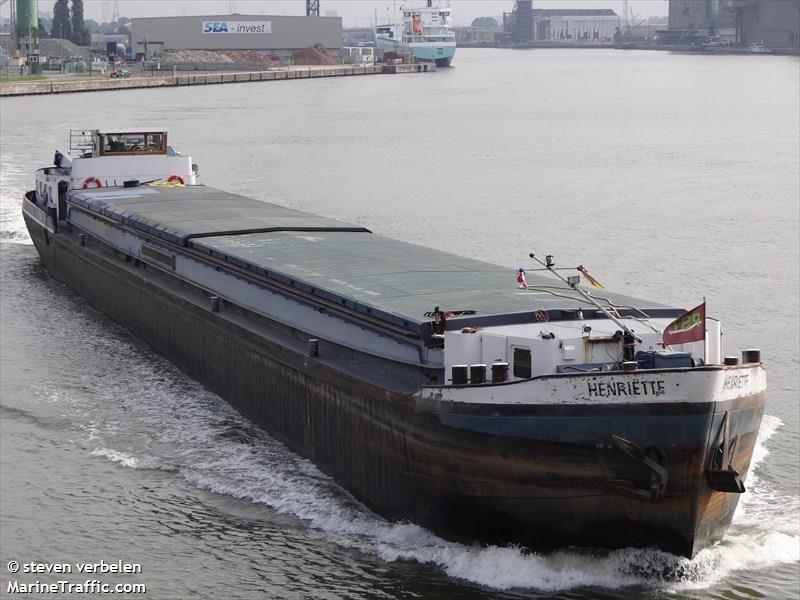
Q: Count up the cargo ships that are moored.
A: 1